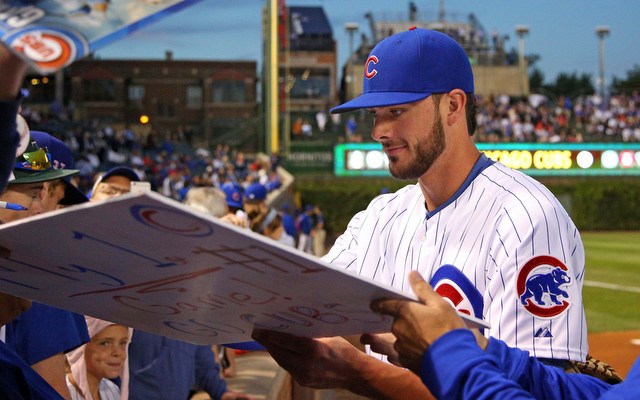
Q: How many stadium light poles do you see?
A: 3